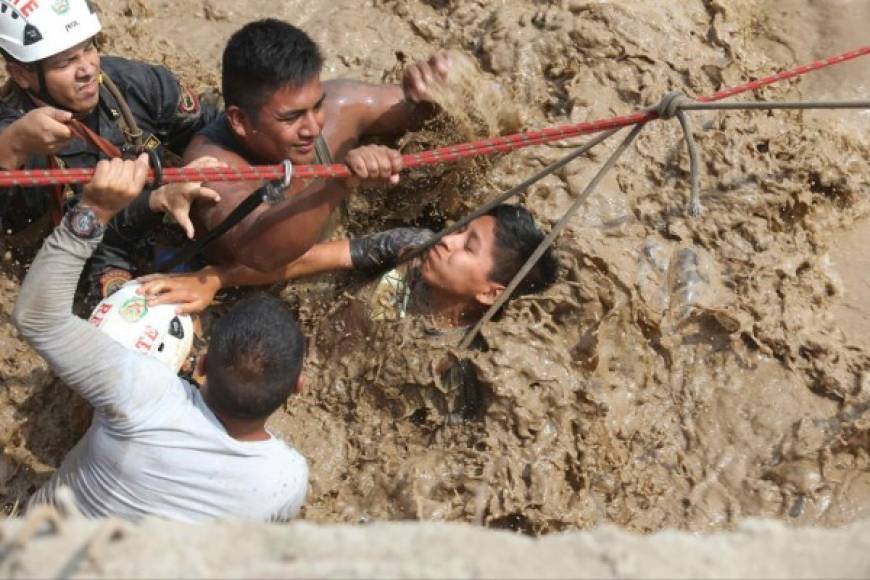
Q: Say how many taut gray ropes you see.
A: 3